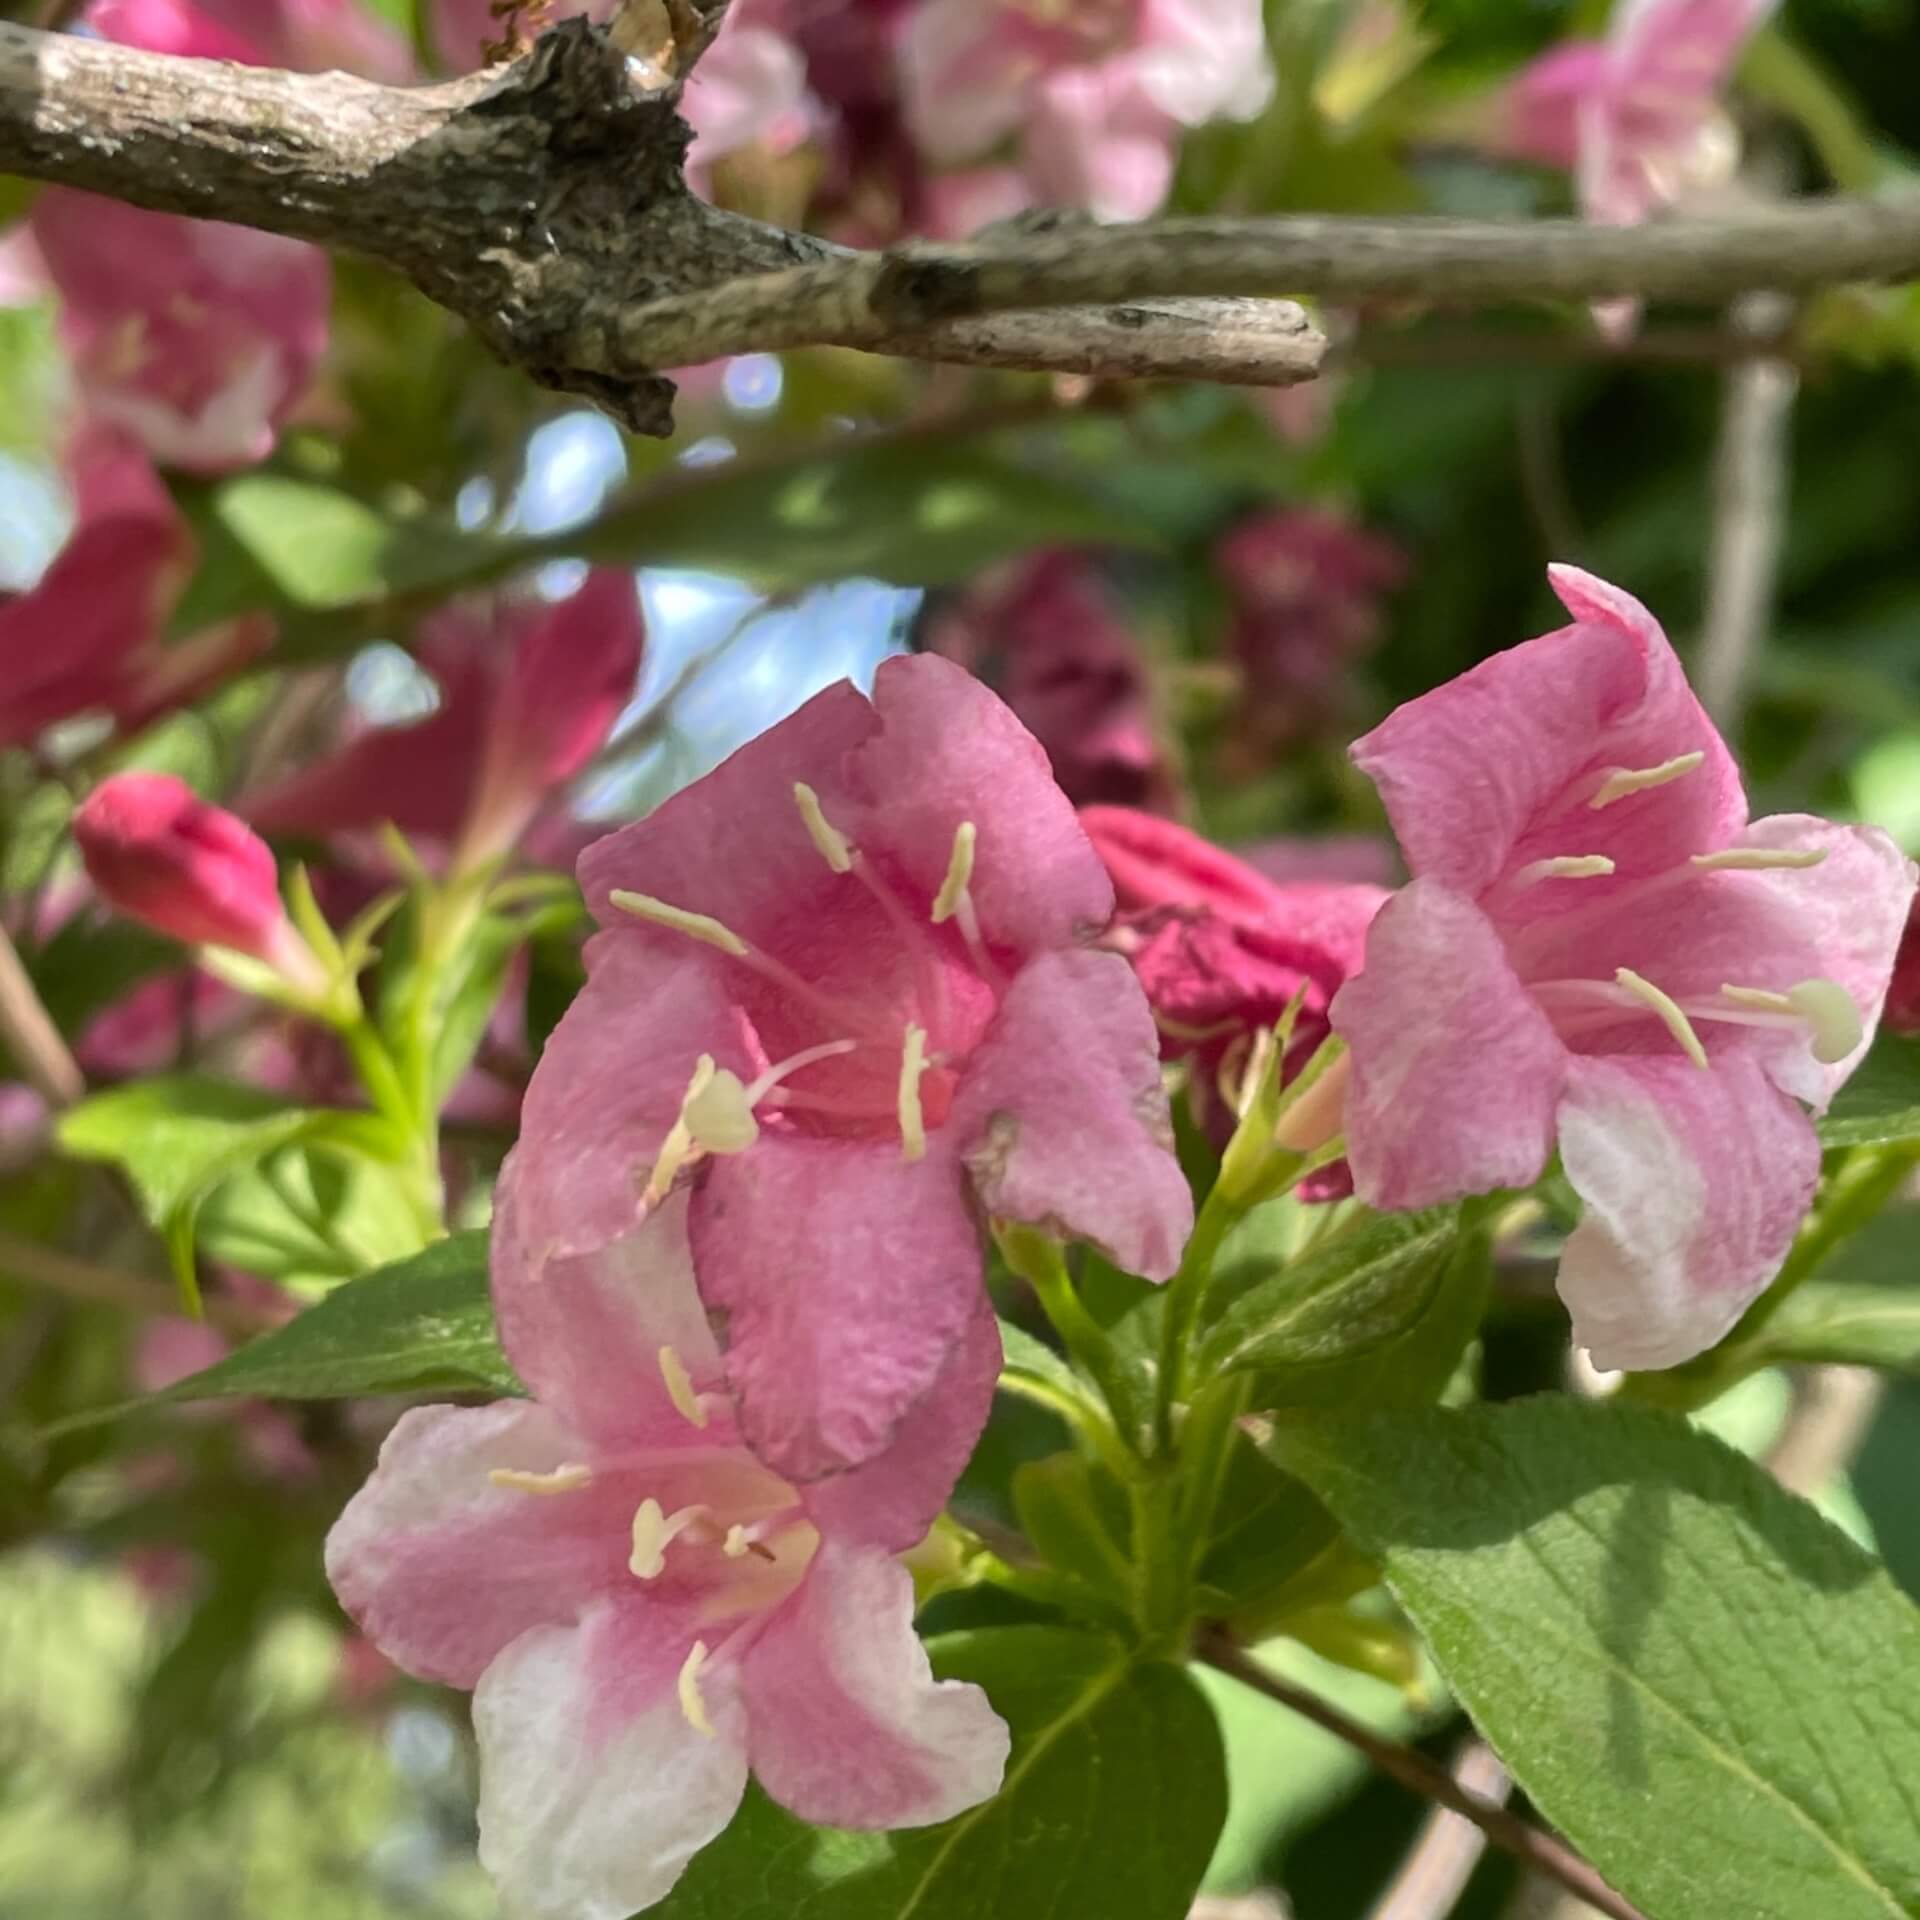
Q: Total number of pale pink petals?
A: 15